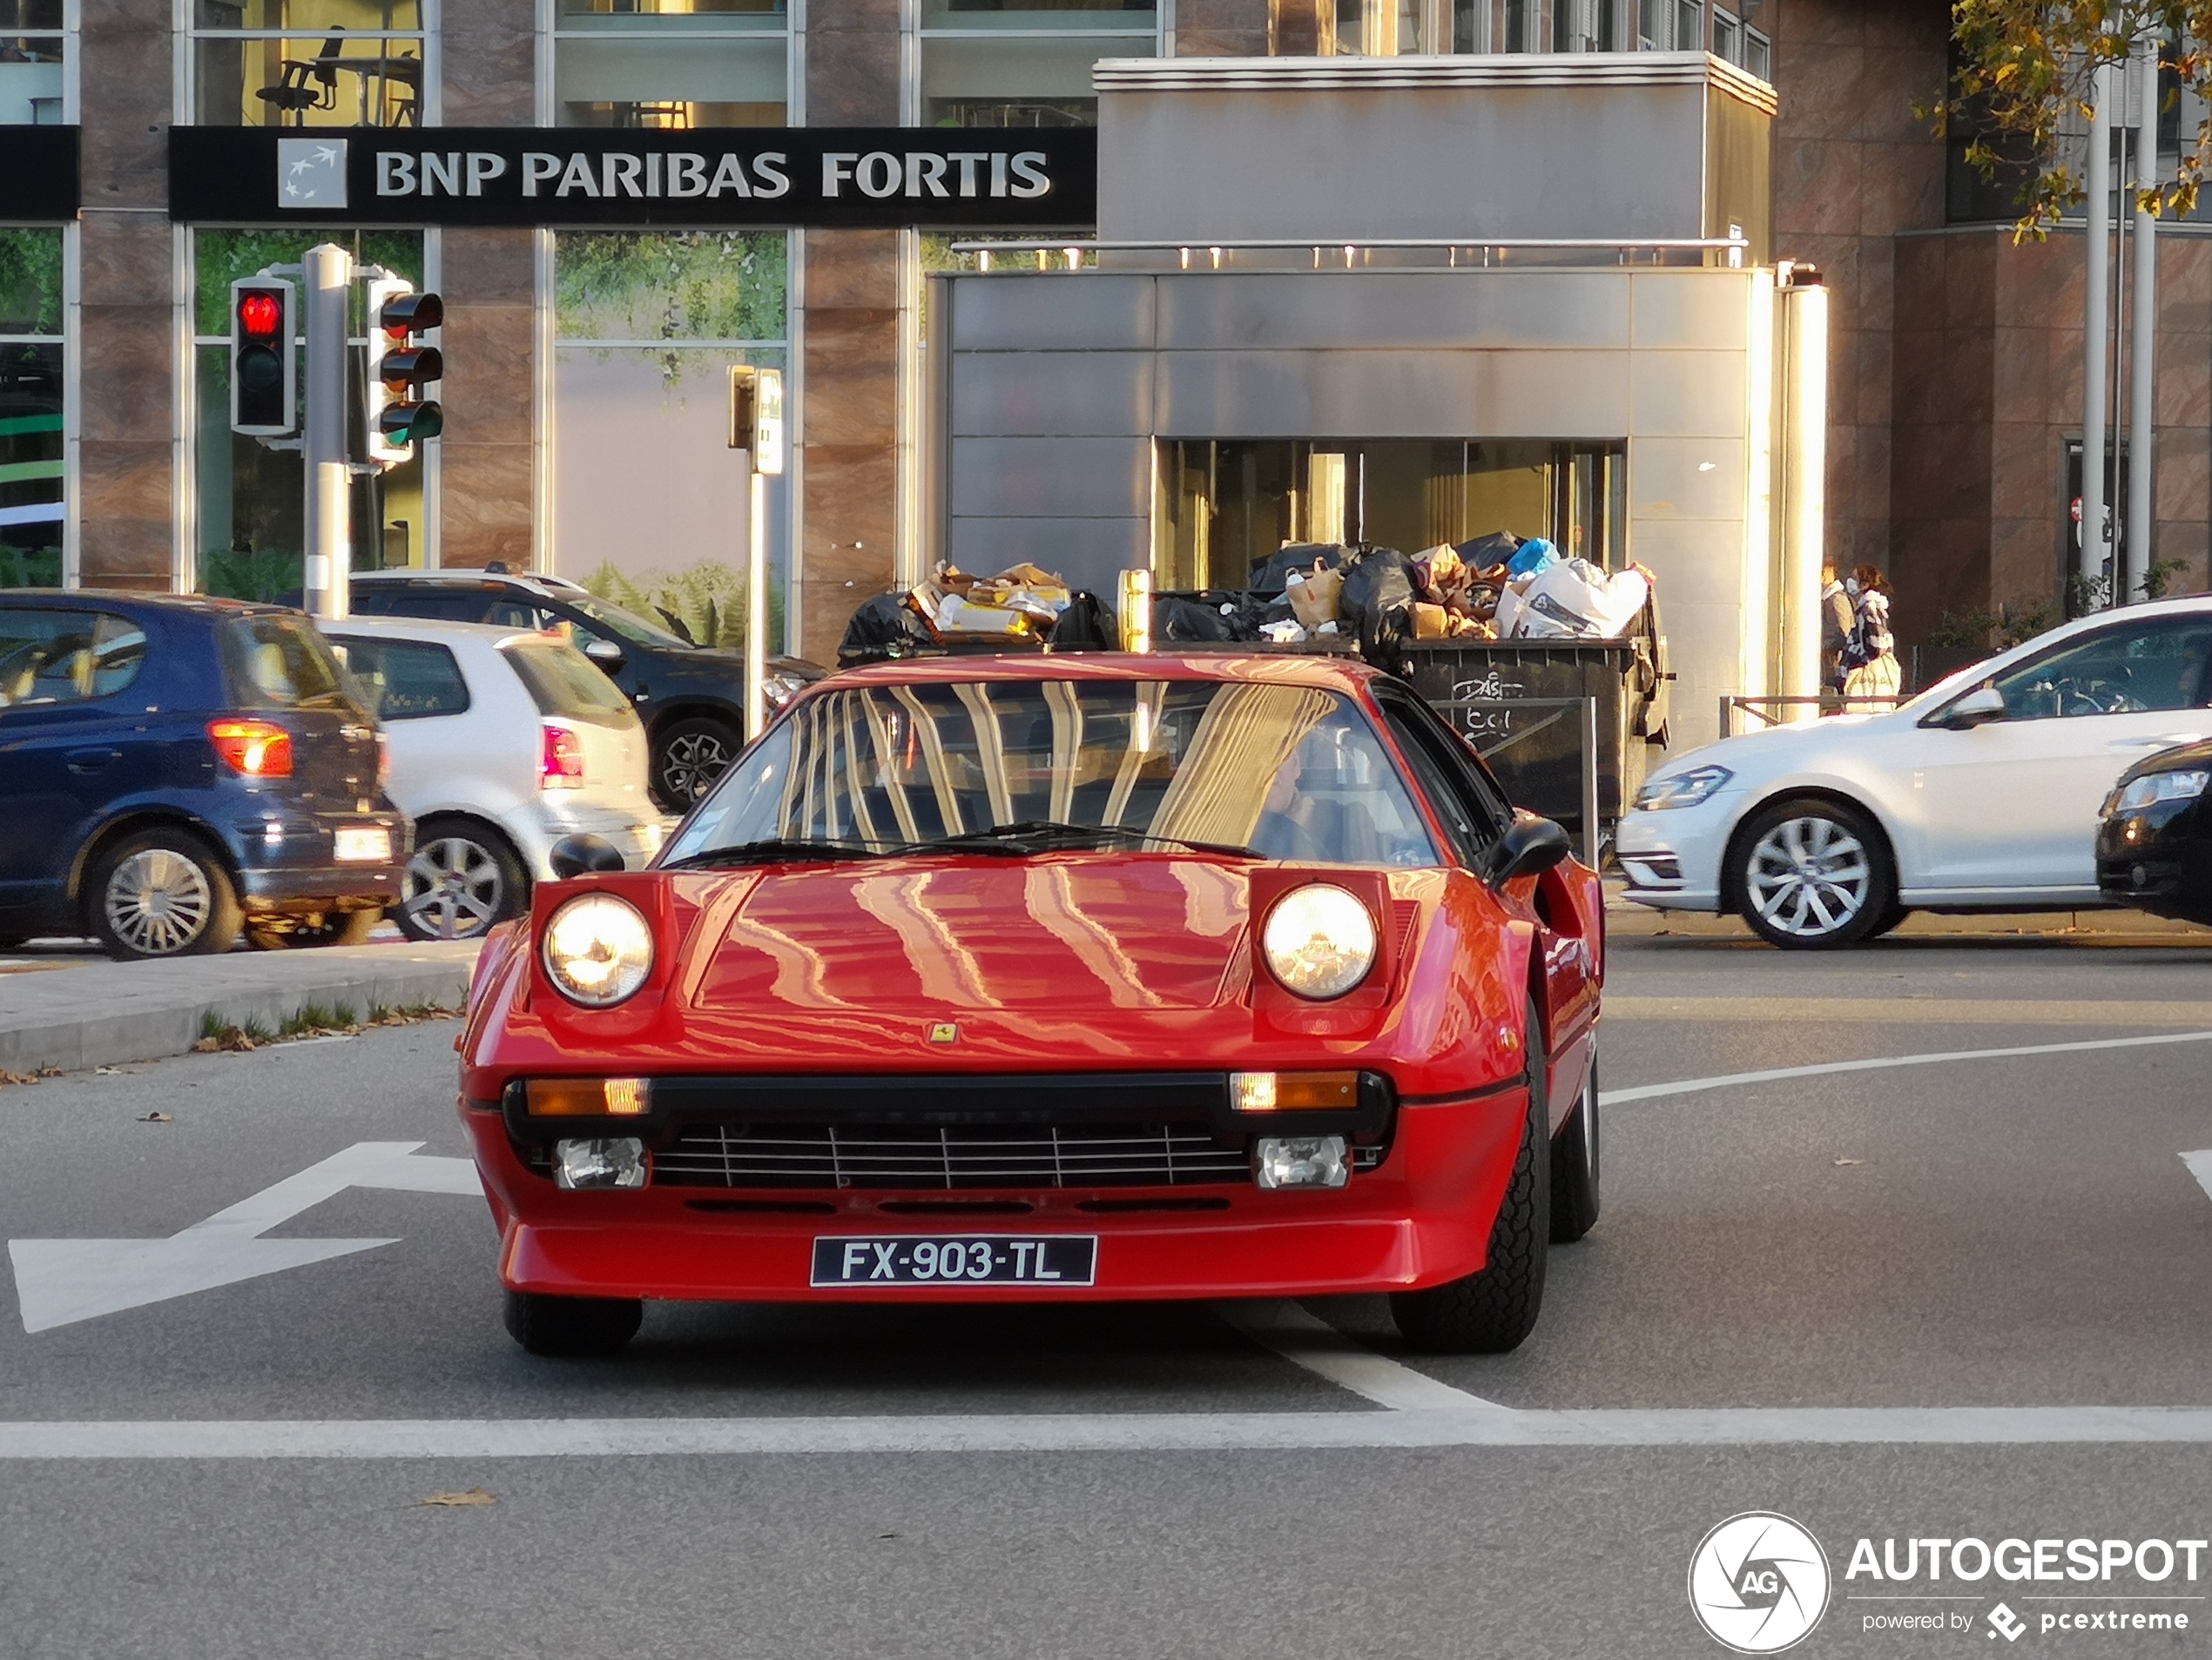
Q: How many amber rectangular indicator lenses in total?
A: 2